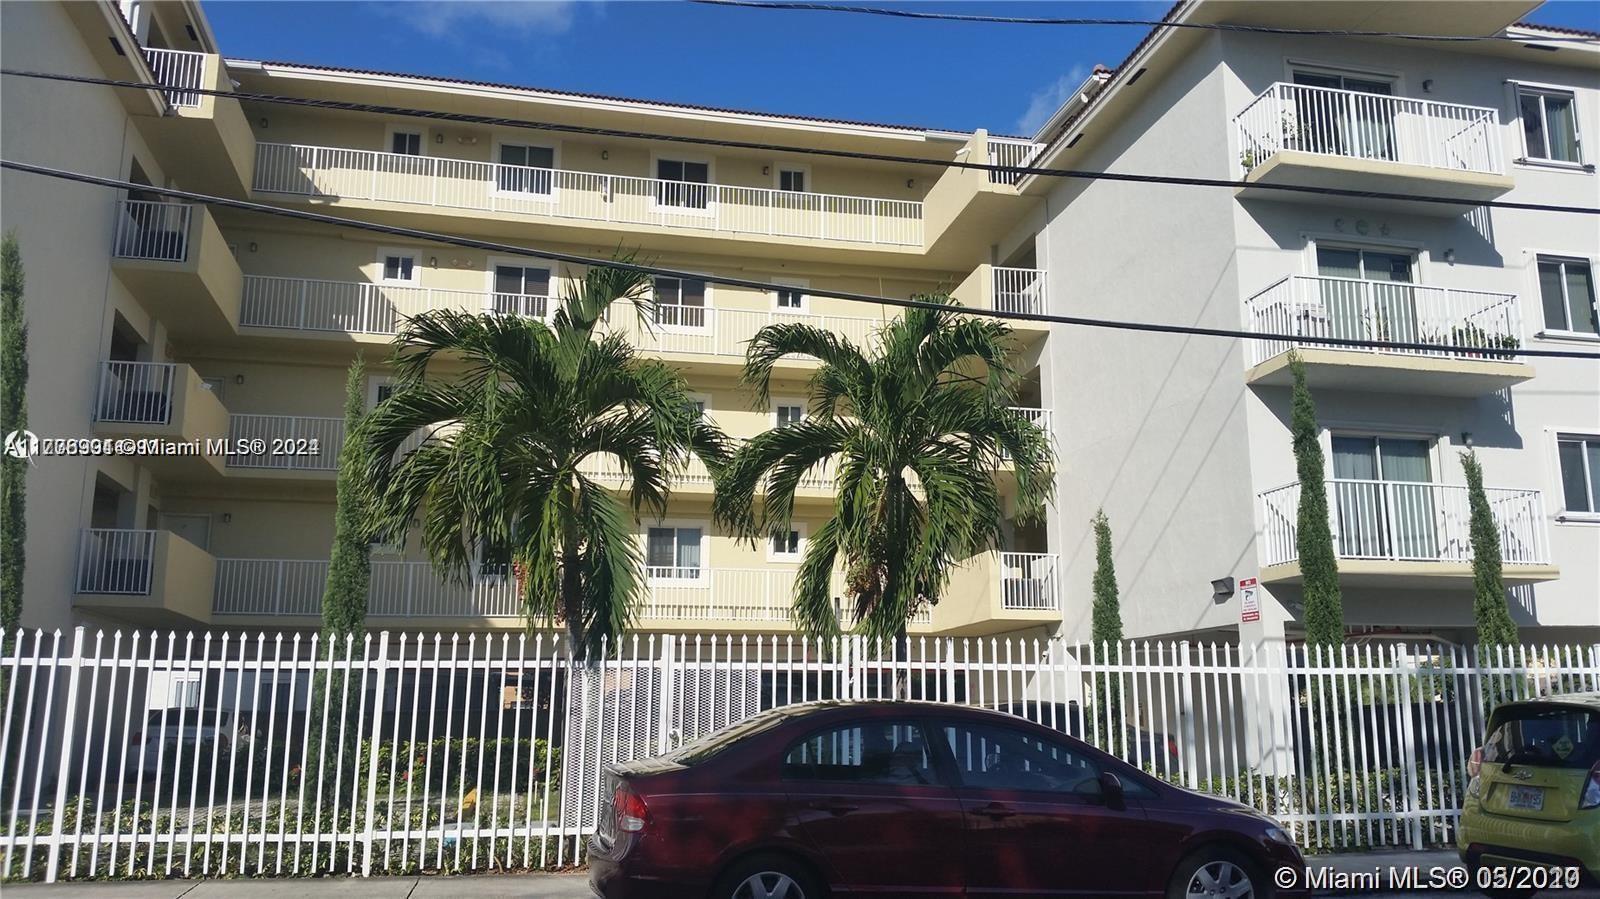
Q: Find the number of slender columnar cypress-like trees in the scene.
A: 5